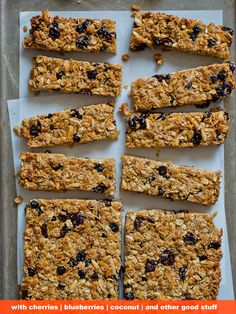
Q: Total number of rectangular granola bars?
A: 8